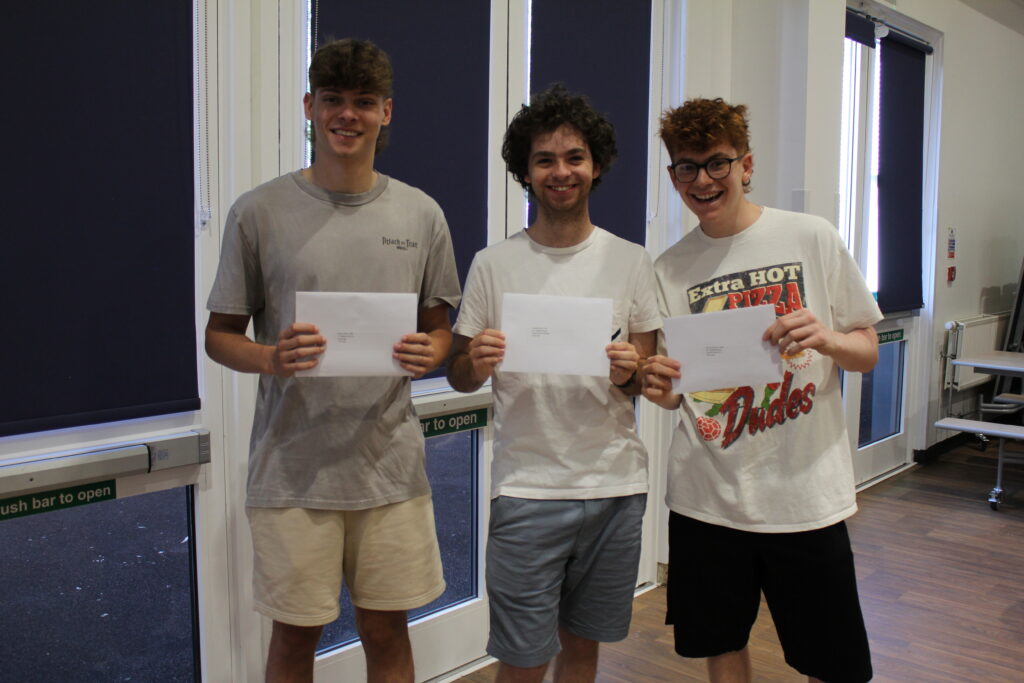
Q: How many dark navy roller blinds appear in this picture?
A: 5